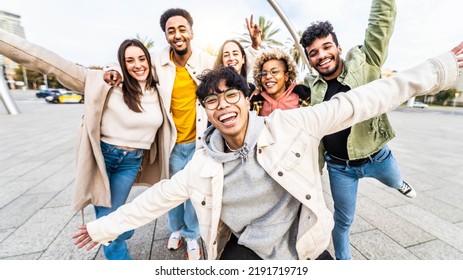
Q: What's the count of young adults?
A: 6